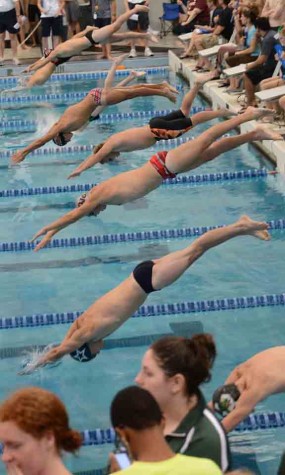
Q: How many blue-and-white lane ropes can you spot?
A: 8